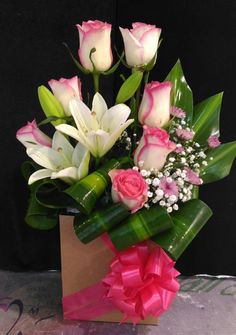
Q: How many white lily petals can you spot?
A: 12